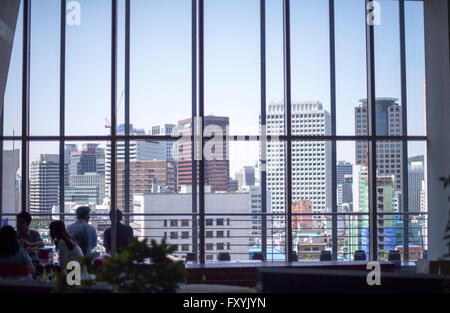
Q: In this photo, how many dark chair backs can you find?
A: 7